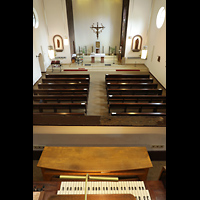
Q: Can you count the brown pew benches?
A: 14